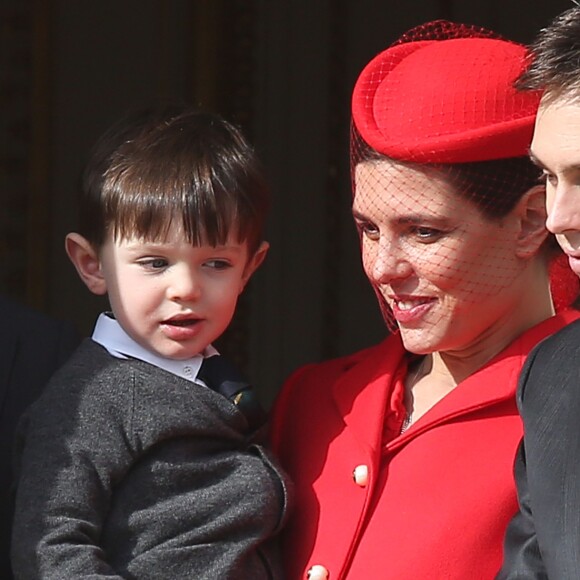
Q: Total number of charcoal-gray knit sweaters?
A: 1